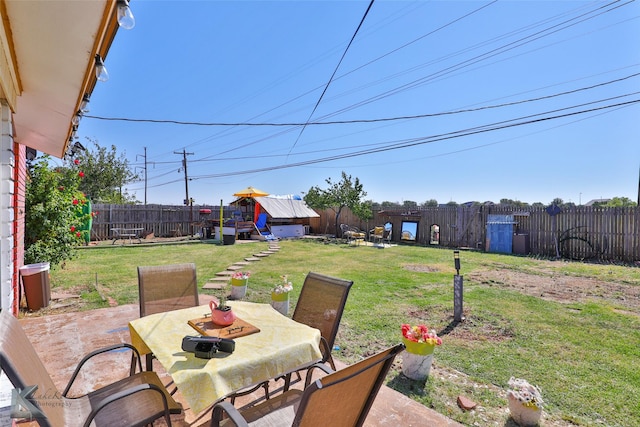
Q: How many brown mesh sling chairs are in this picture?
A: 4